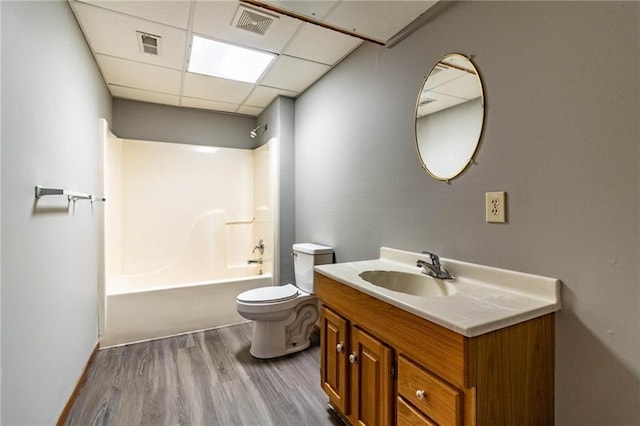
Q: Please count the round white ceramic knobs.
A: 3